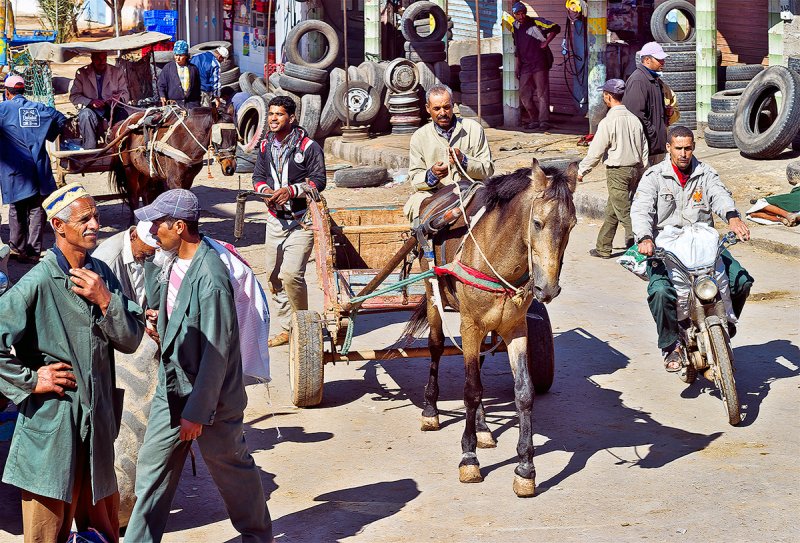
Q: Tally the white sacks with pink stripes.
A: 1